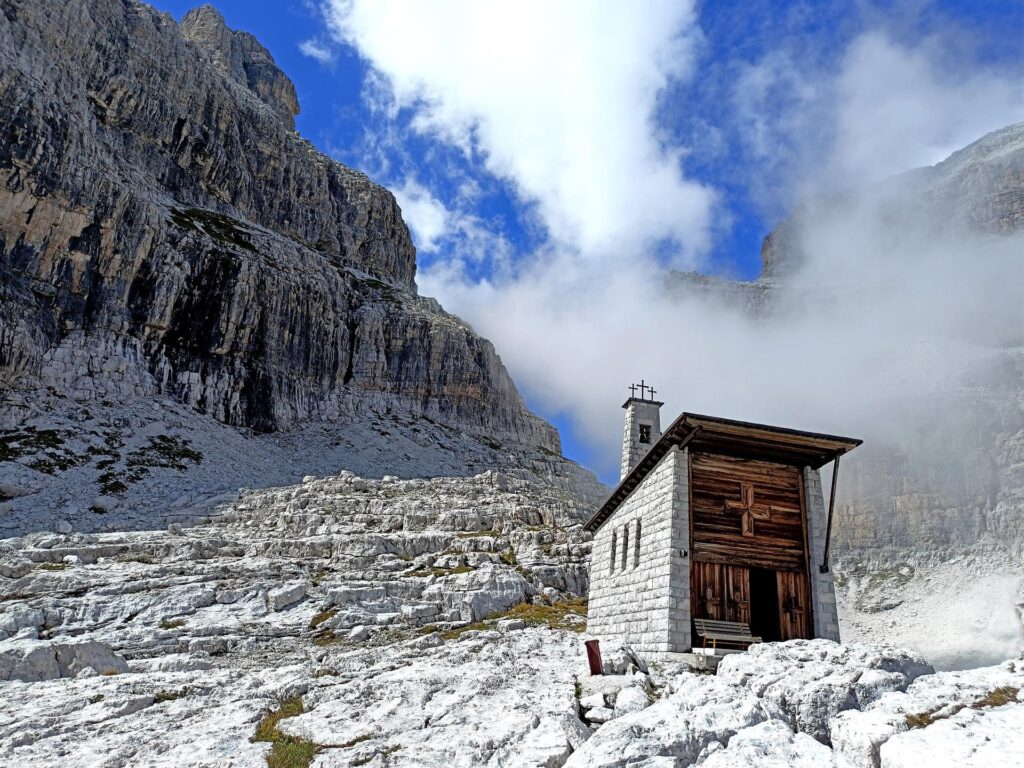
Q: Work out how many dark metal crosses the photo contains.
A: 3